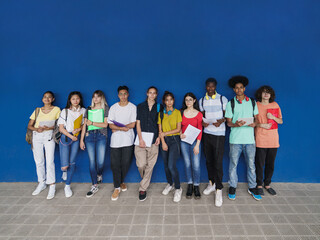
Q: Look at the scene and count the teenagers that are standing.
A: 10